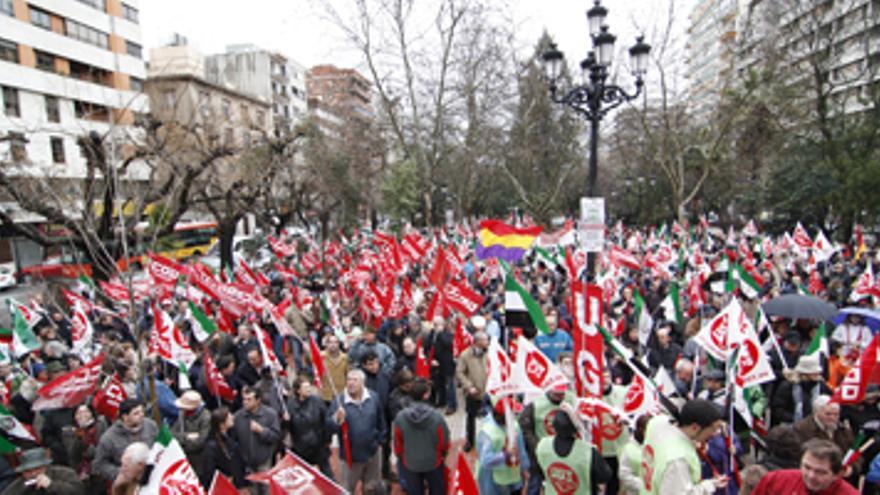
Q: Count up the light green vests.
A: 6